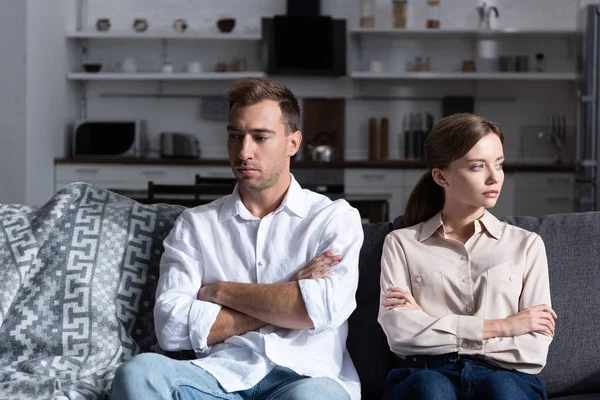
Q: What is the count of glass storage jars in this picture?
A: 3